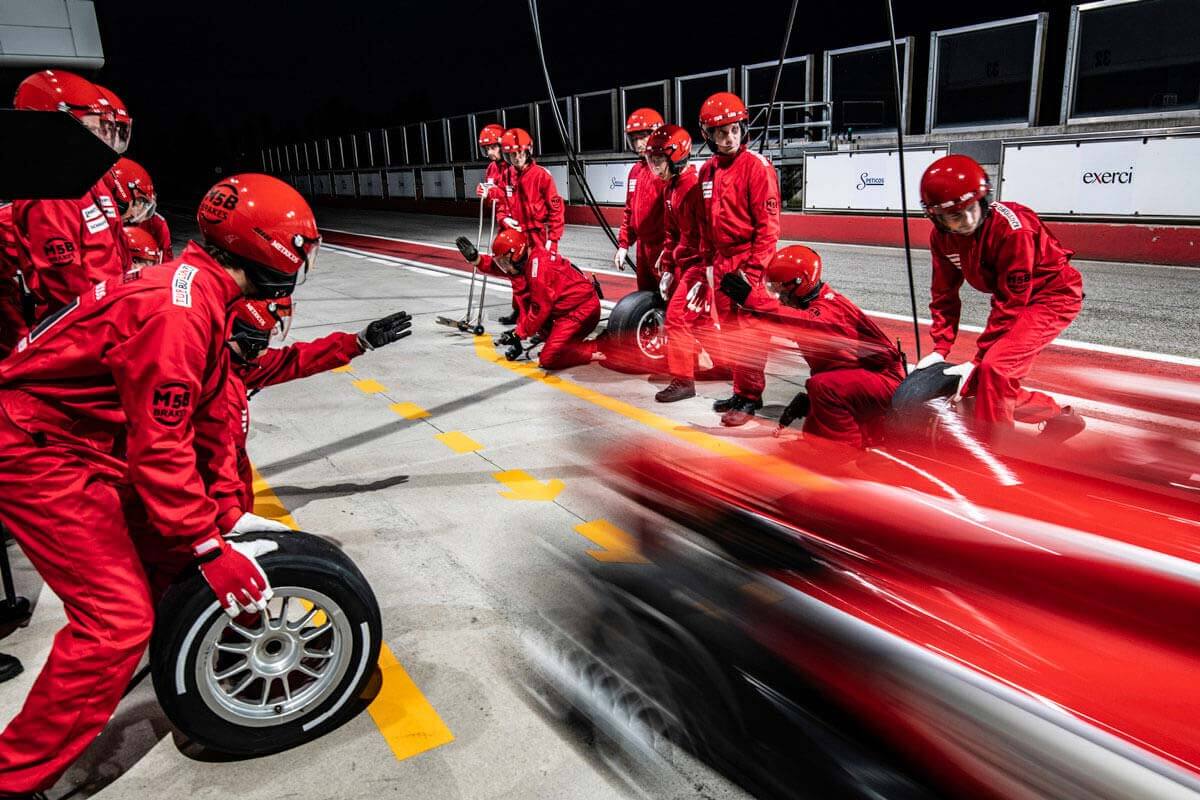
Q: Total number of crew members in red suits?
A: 14